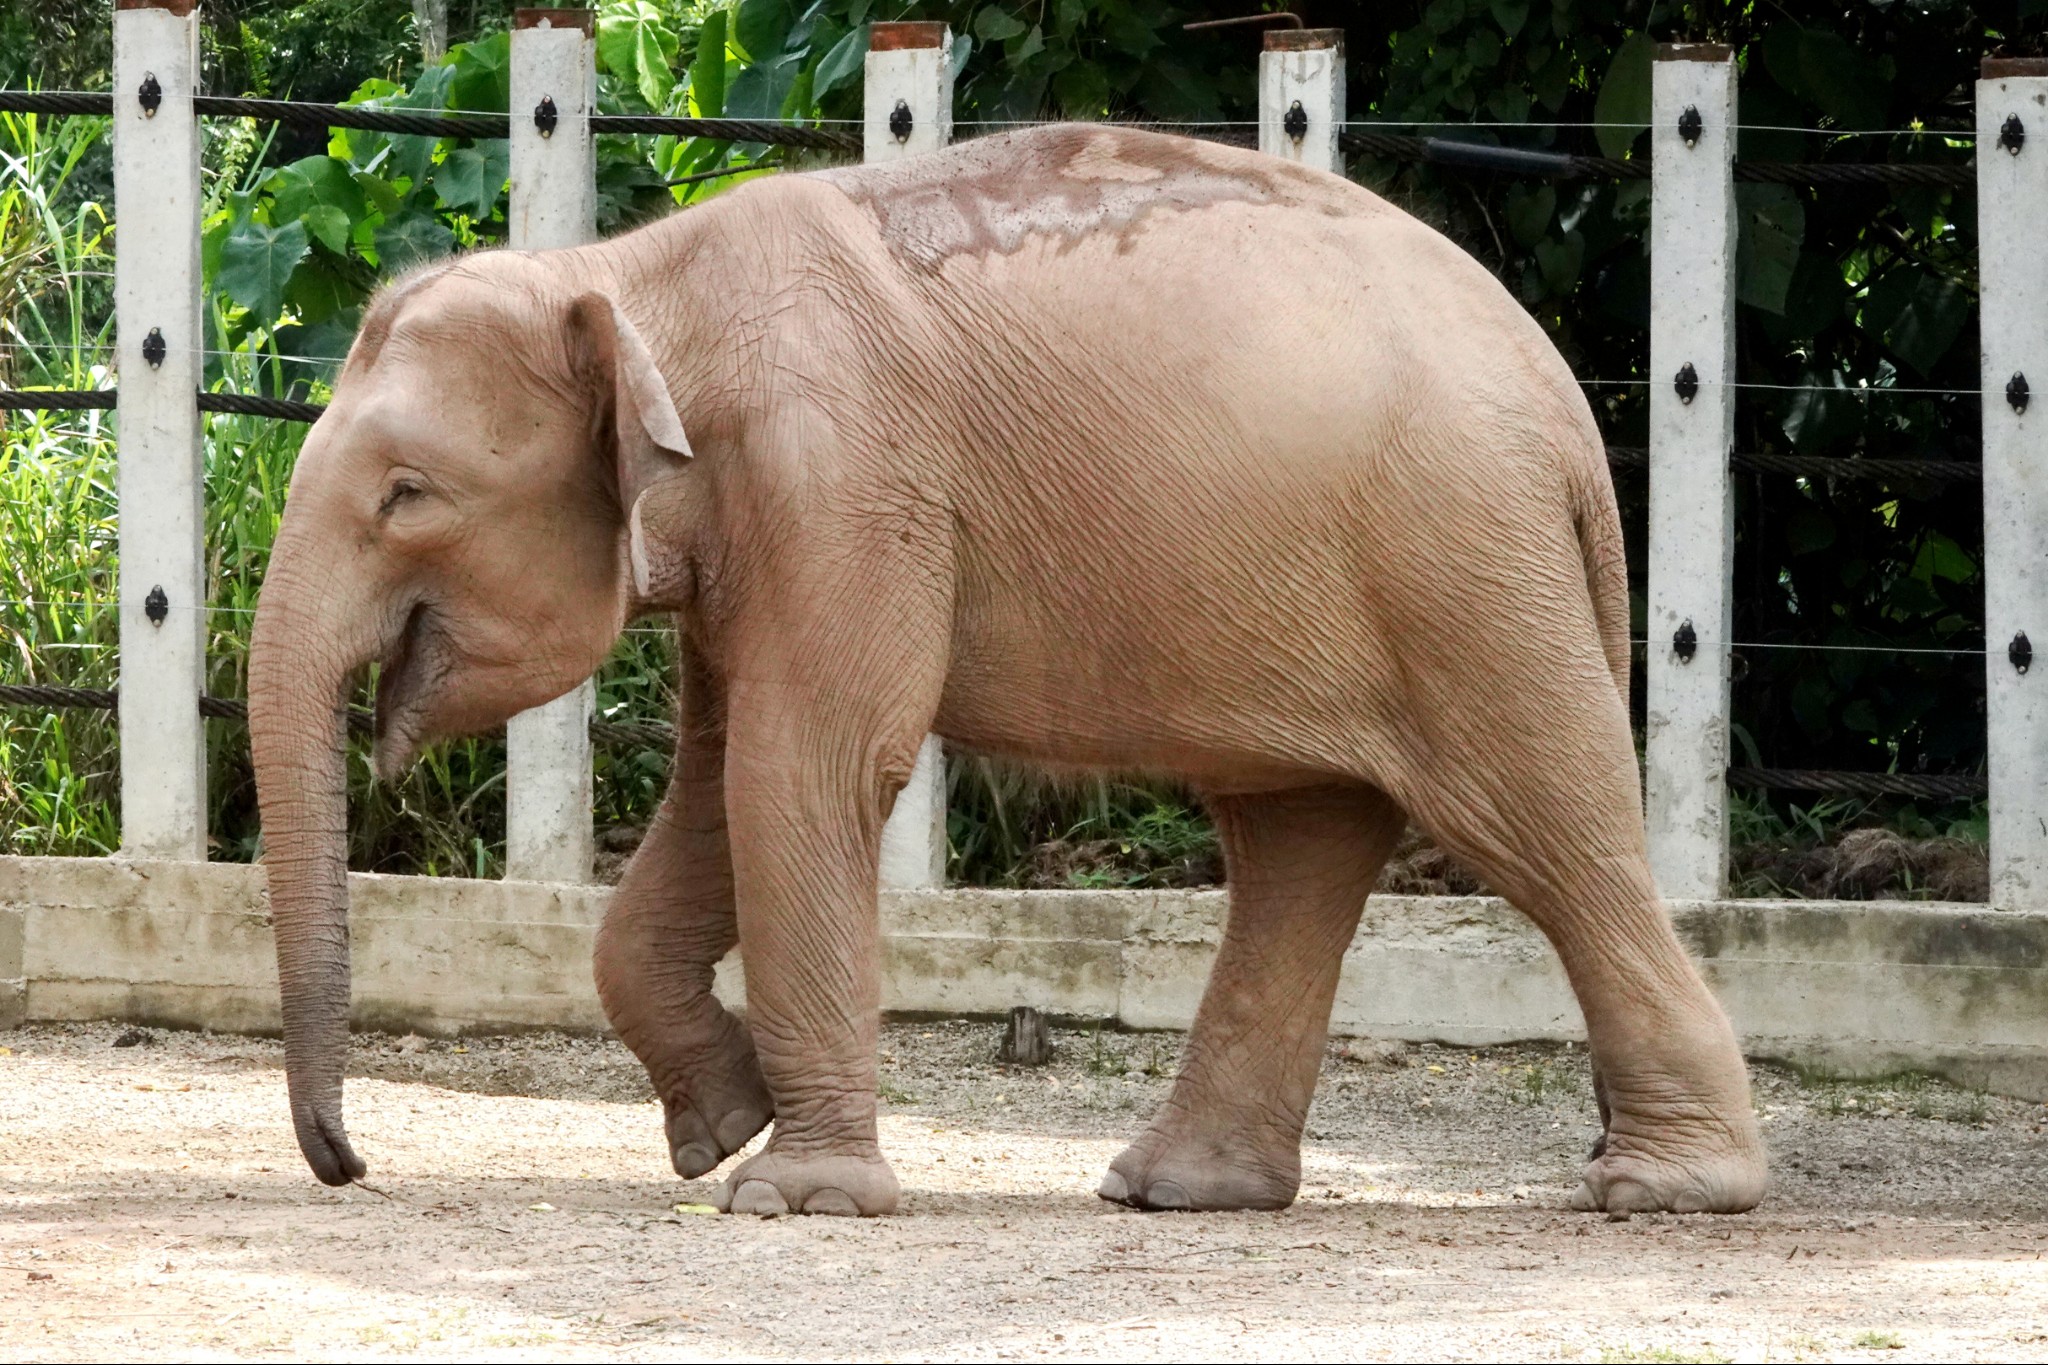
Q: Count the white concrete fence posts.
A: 6